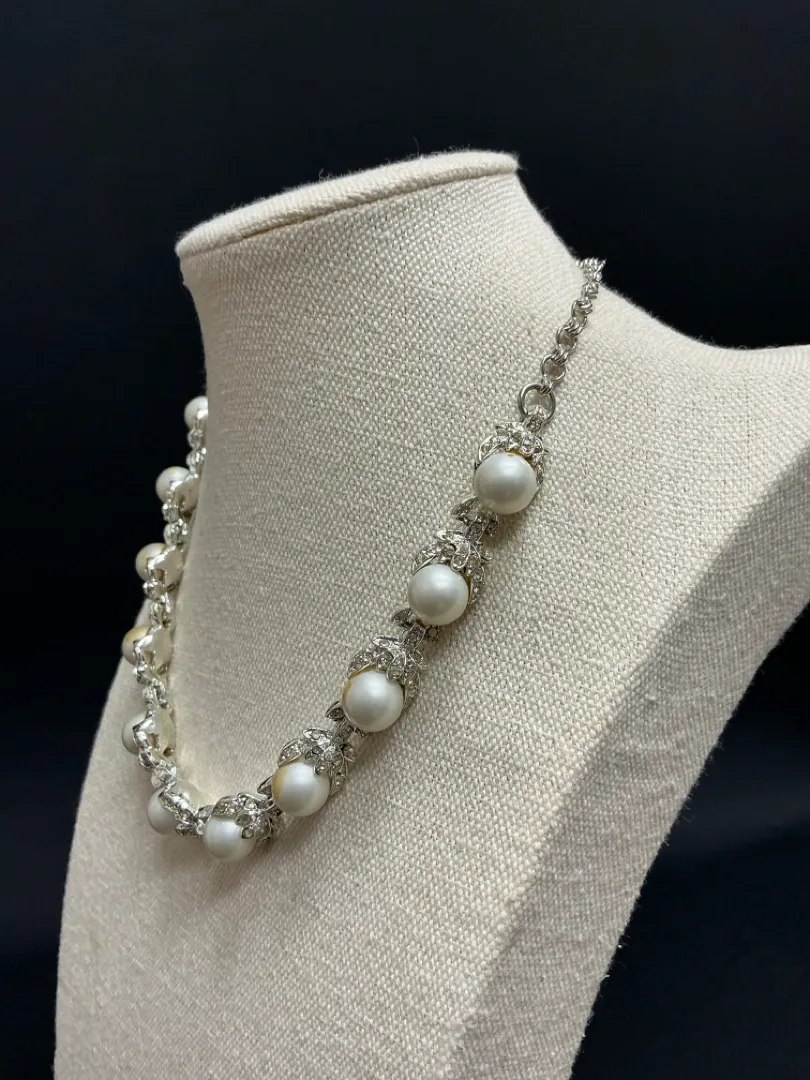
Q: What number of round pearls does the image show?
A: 11